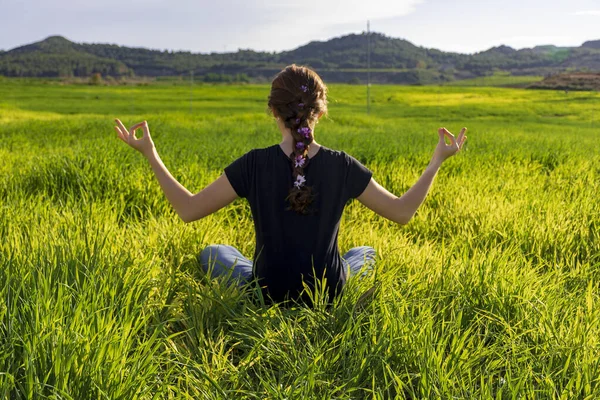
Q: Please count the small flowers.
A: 7